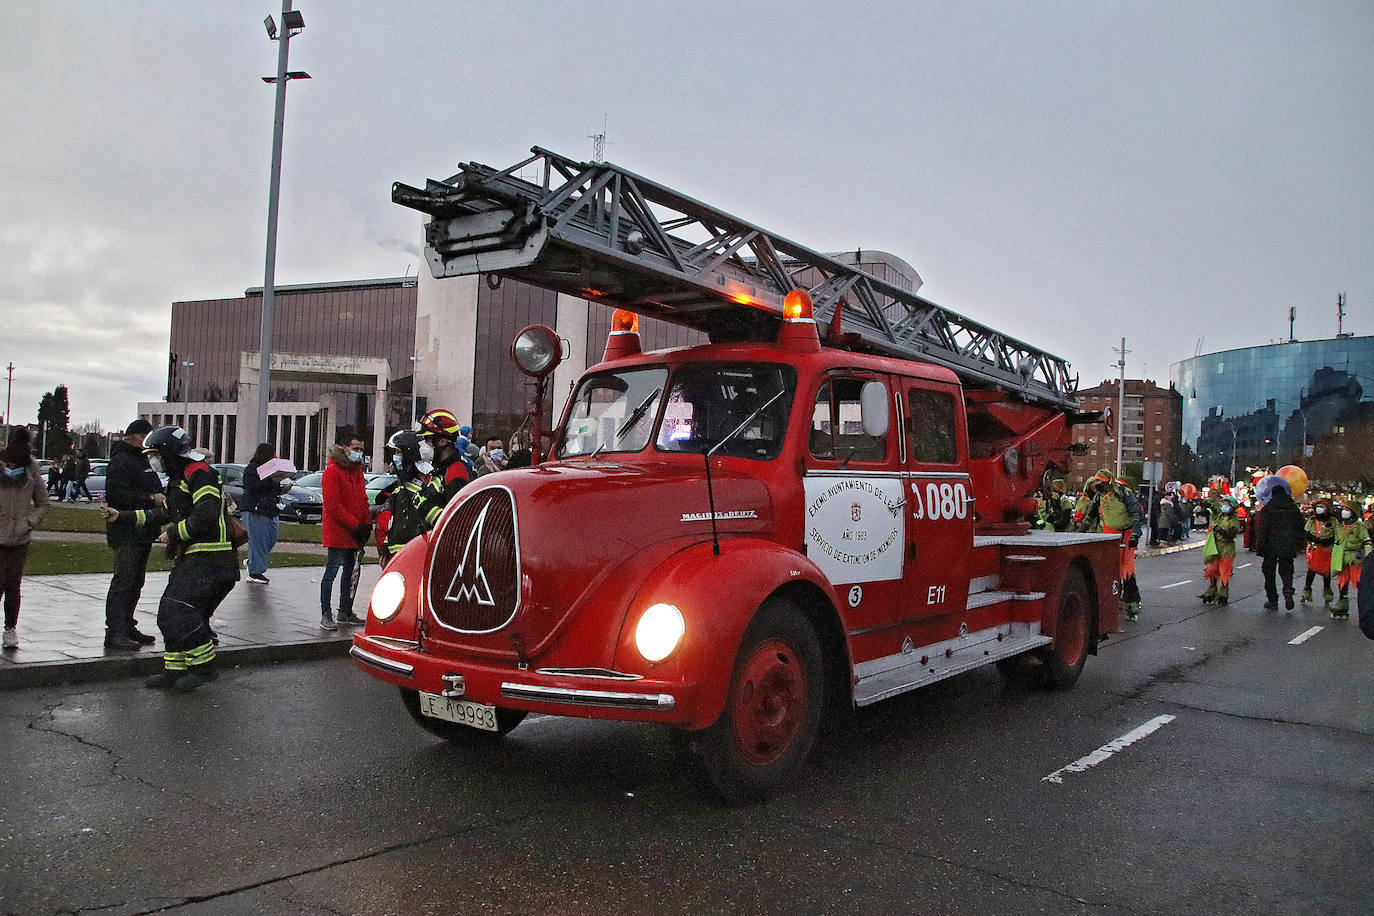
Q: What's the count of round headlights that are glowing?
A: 2